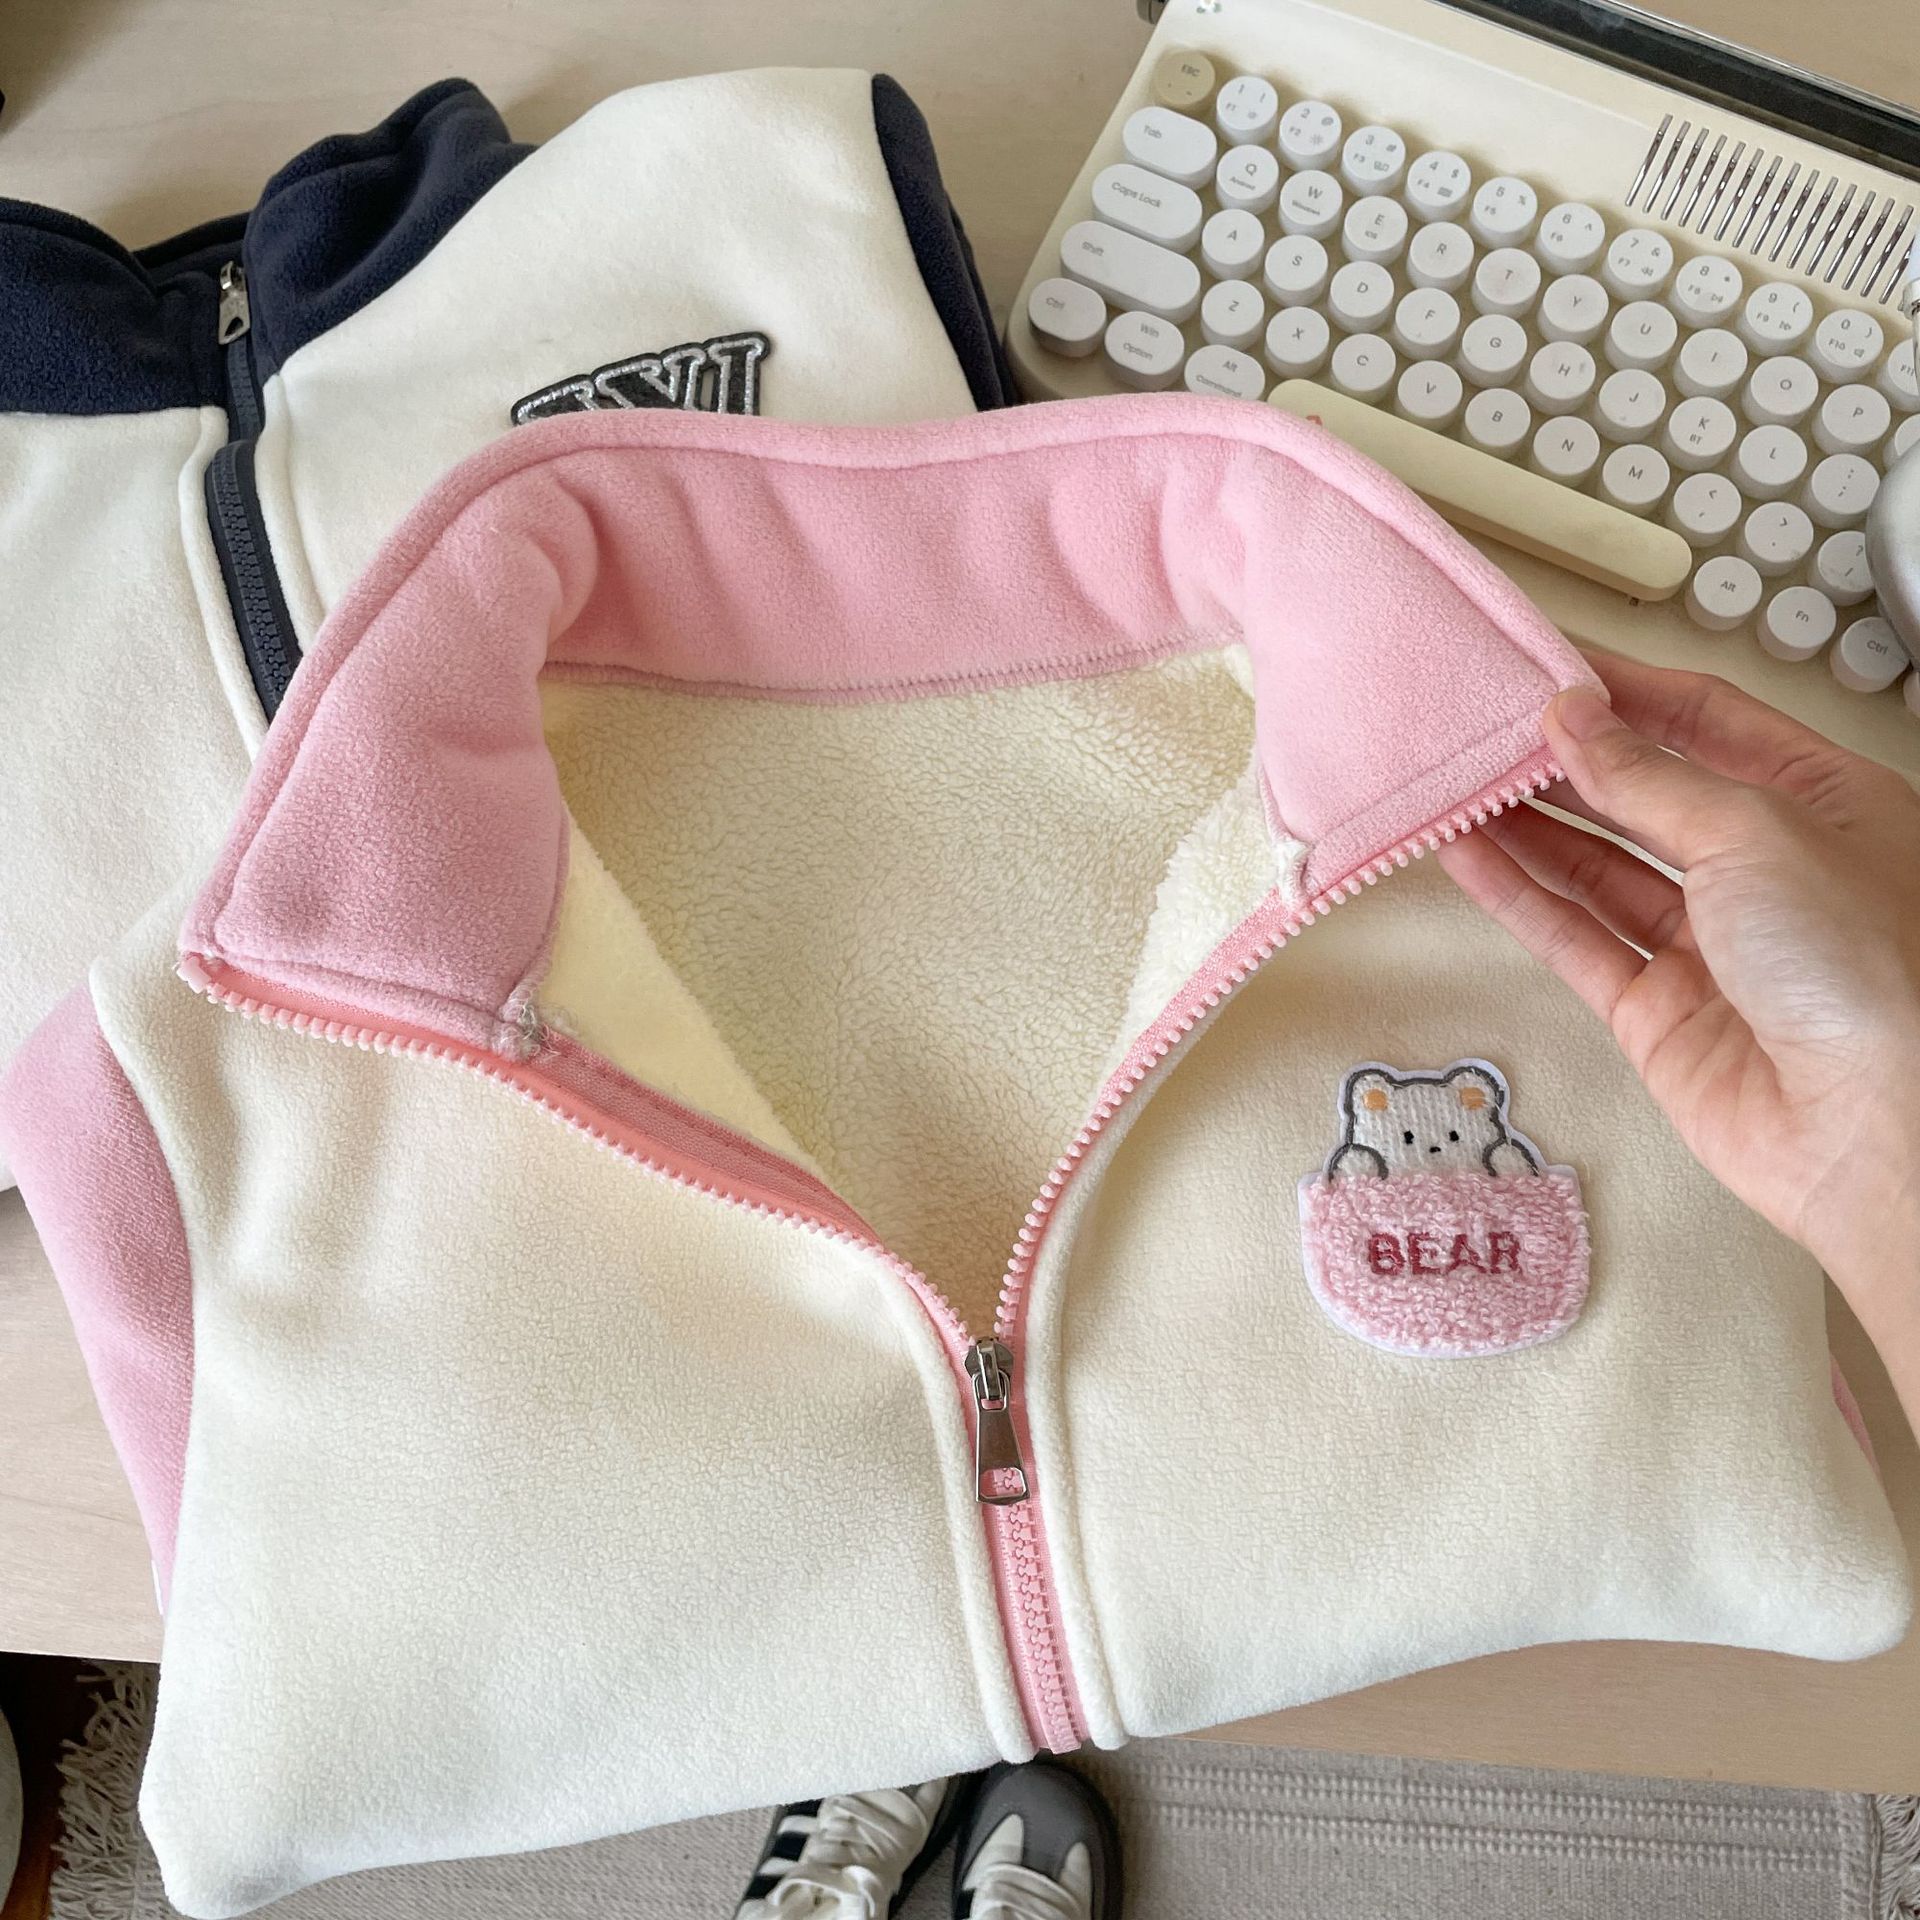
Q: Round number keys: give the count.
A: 10